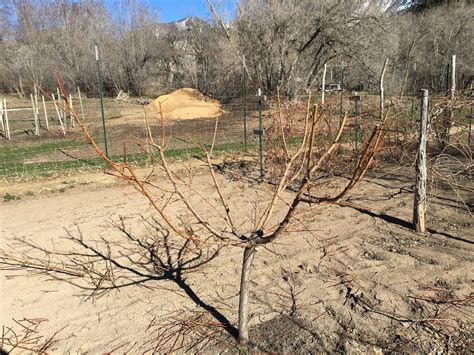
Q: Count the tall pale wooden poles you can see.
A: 4